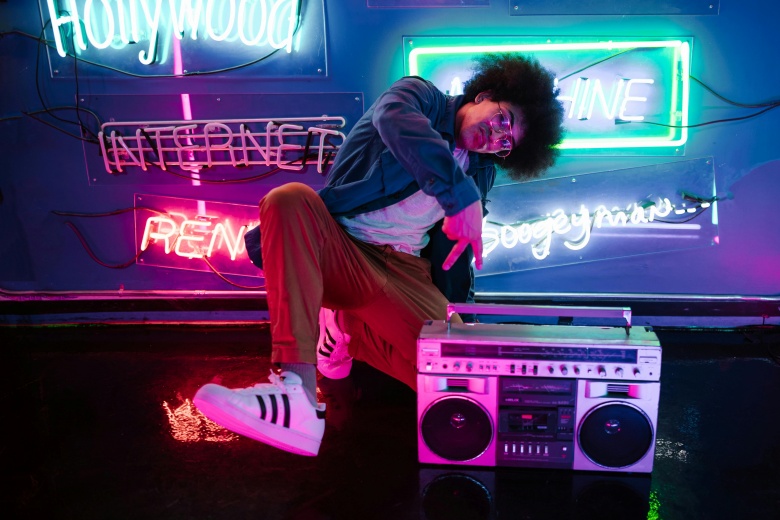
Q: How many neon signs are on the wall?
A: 5